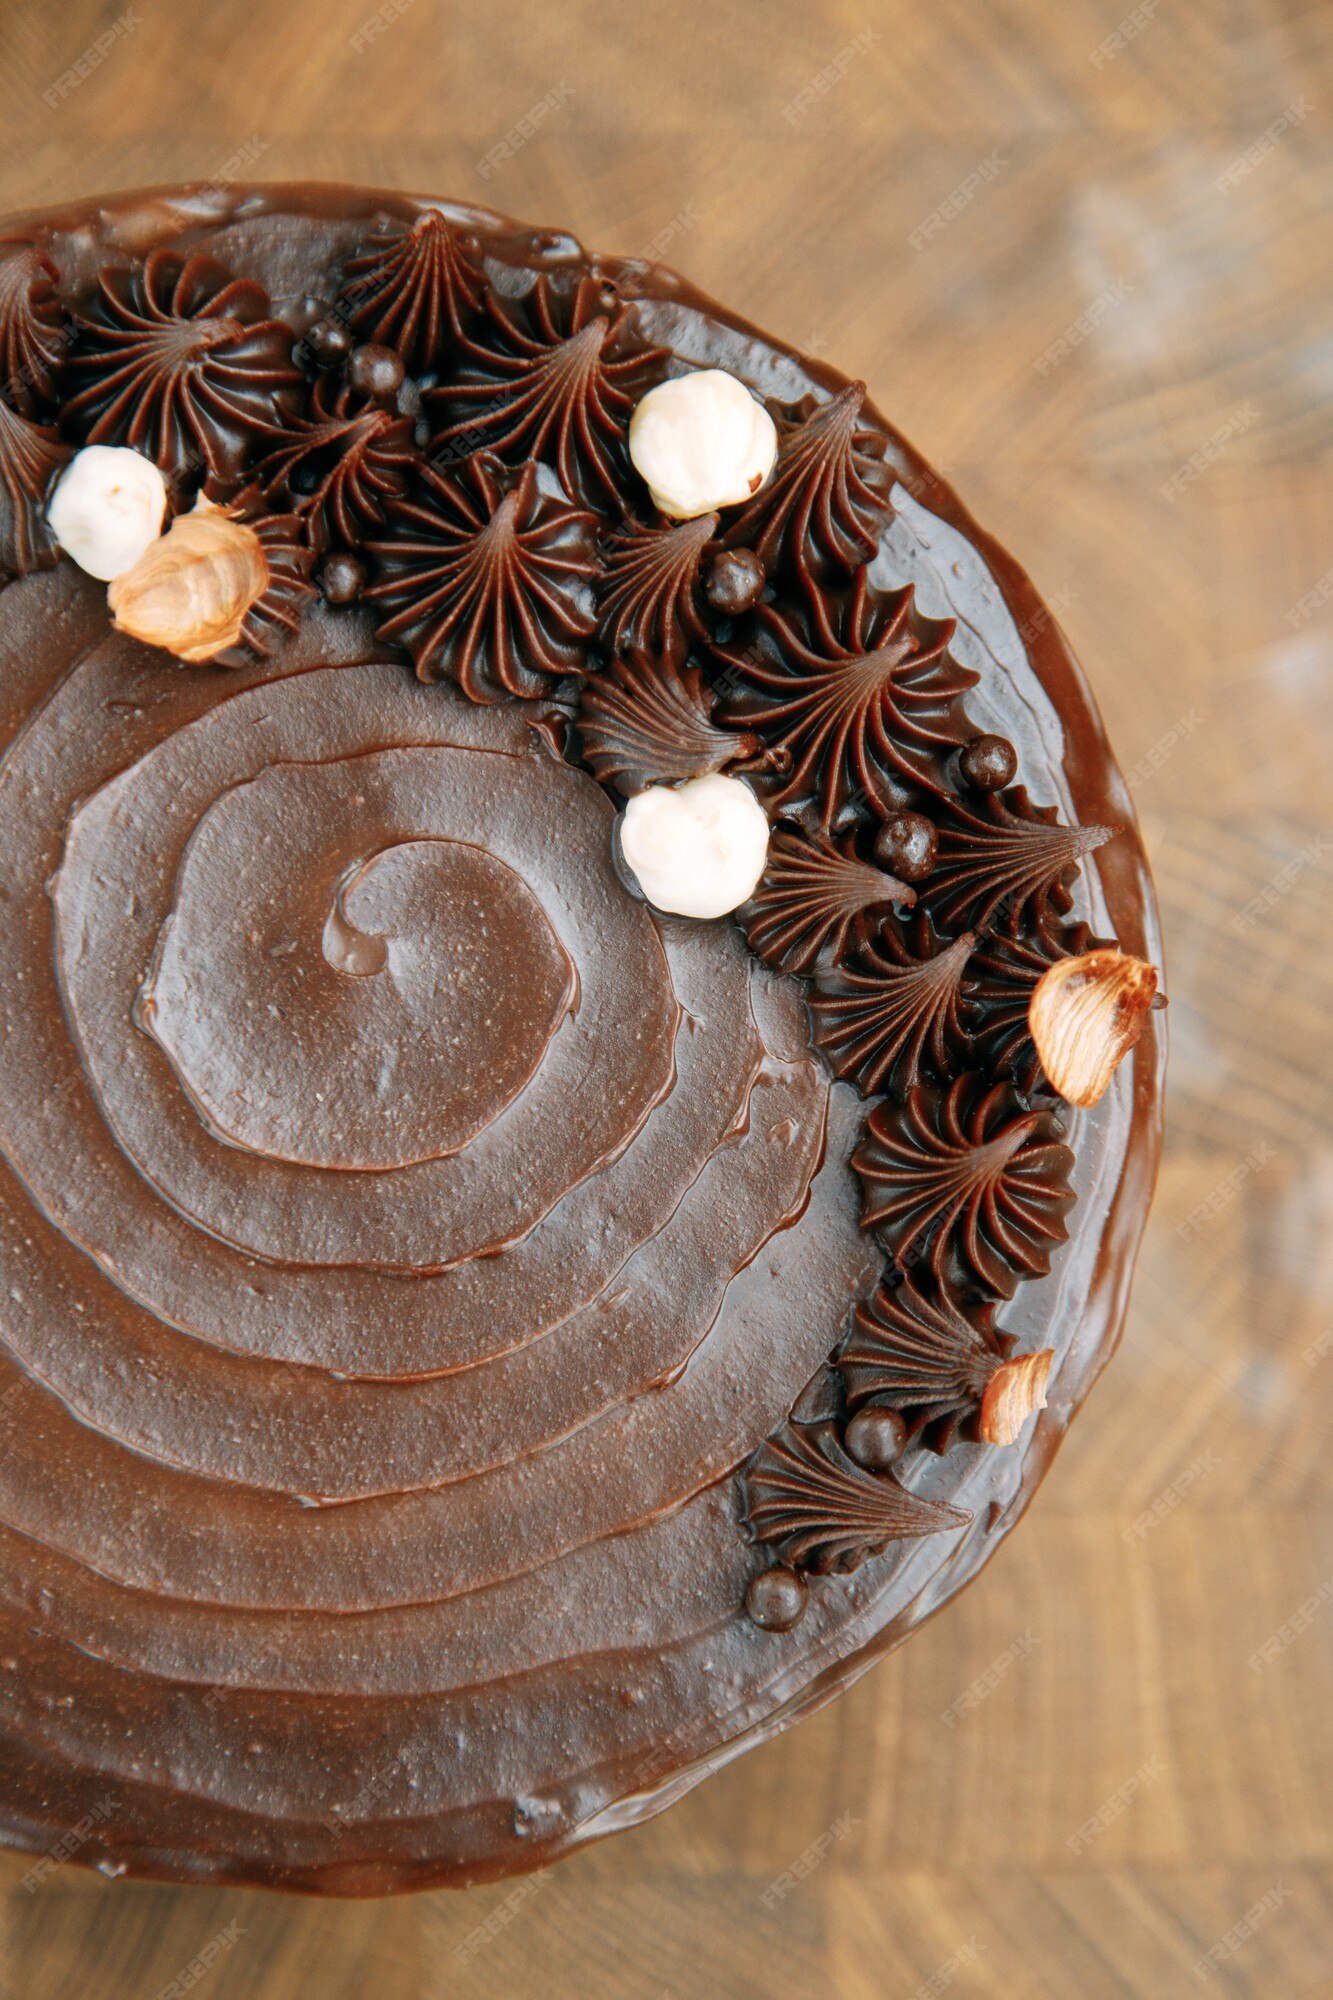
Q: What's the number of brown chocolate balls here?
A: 8